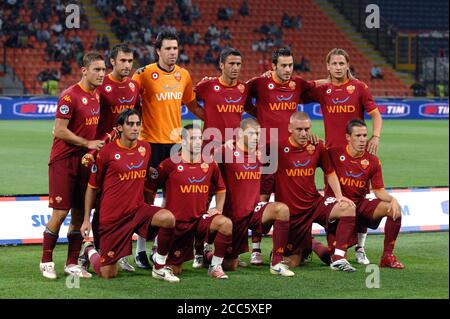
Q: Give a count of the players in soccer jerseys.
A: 11